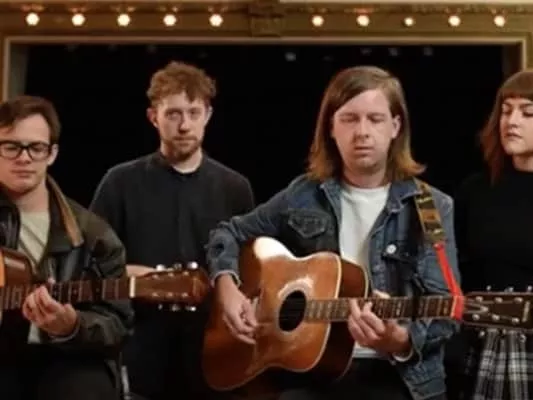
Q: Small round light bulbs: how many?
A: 10